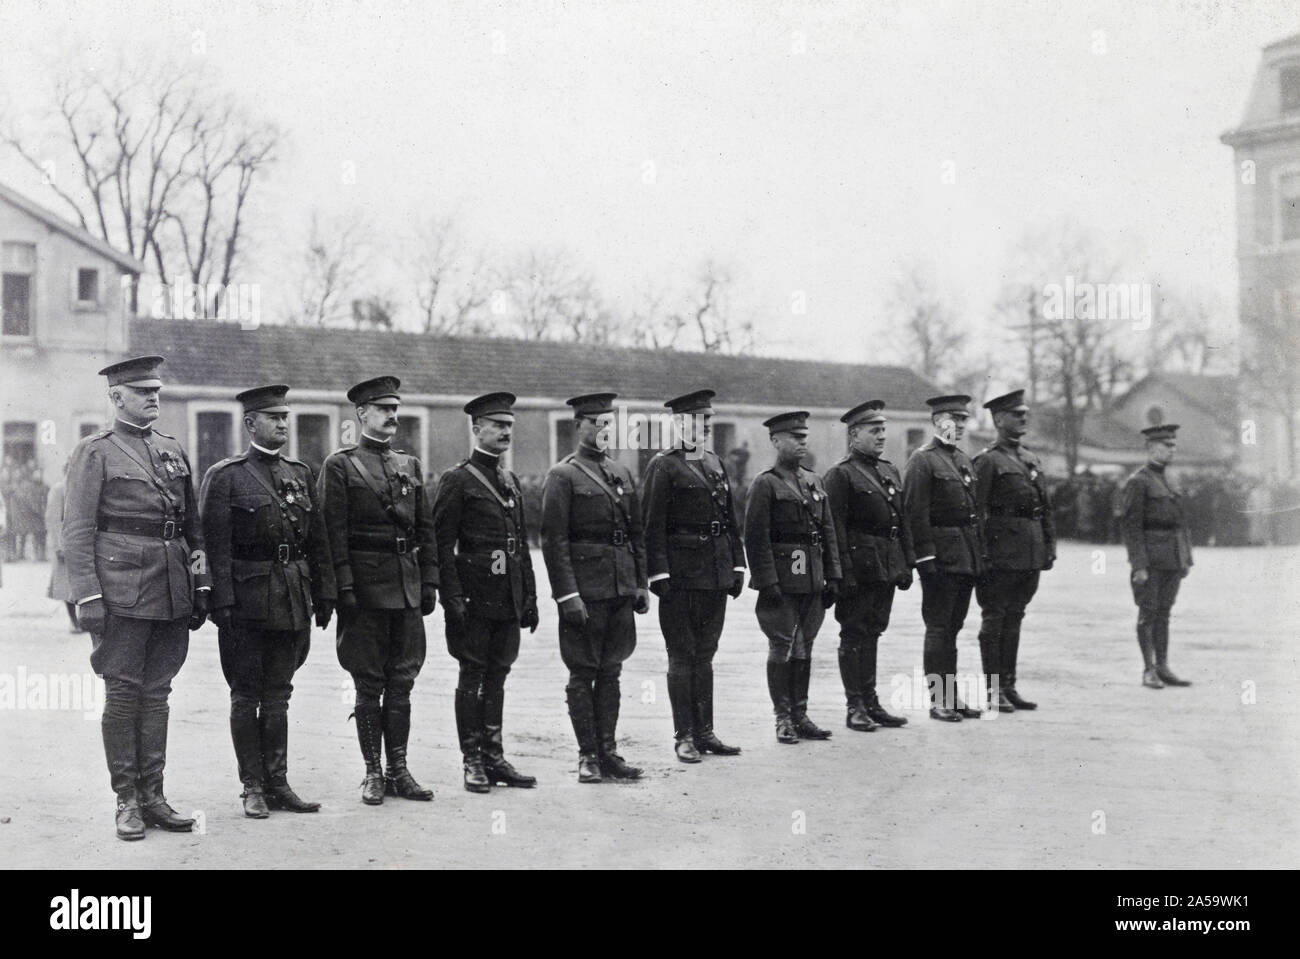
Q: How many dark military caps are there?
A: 11